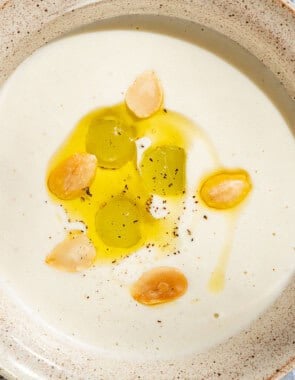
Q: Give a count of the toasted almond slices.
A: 5